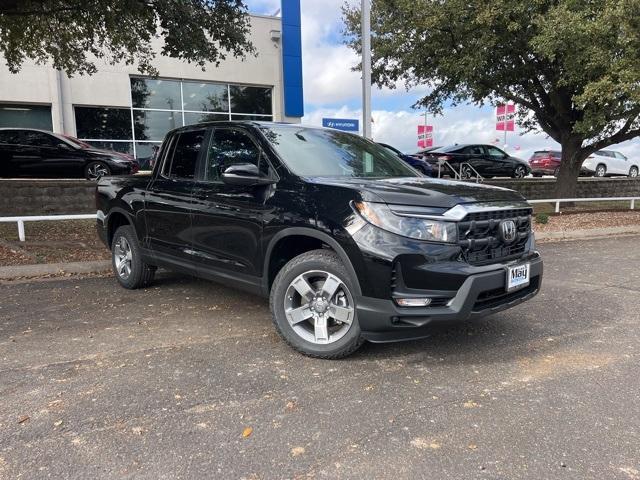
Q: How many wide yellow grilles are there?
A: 0